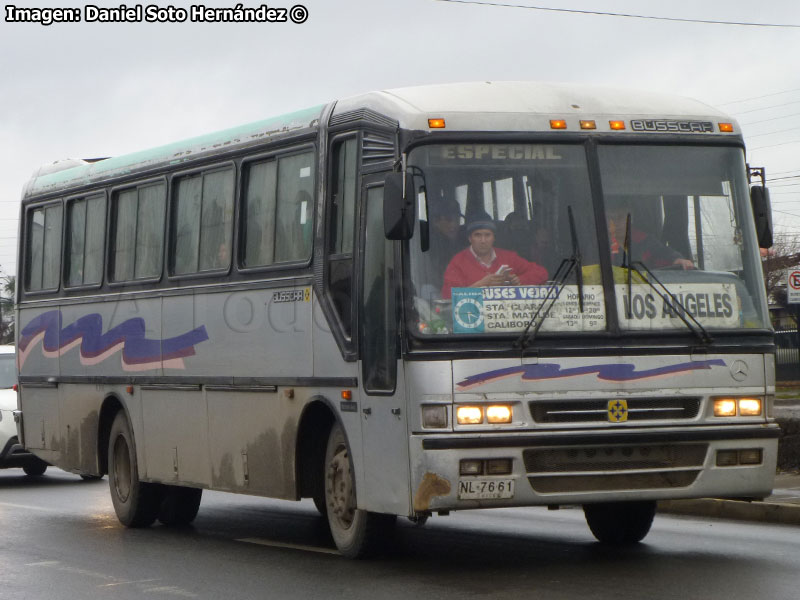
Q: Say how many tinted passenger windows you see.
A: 5